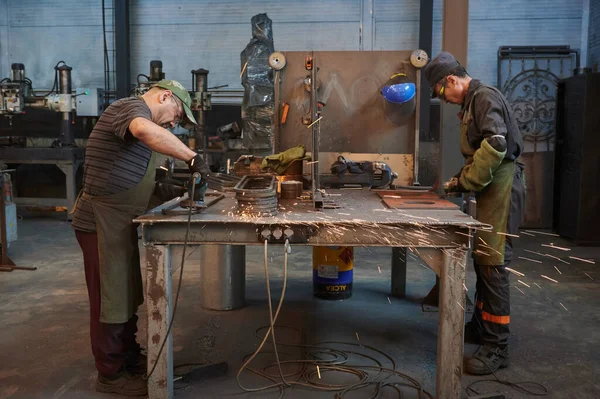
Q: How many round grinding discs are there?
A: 2